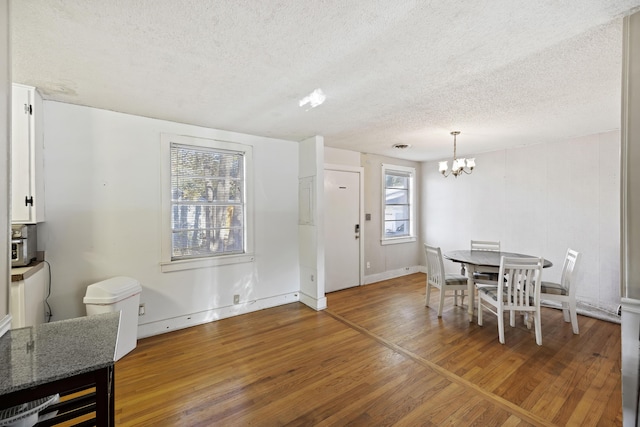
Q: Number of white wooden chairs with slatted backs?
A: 4